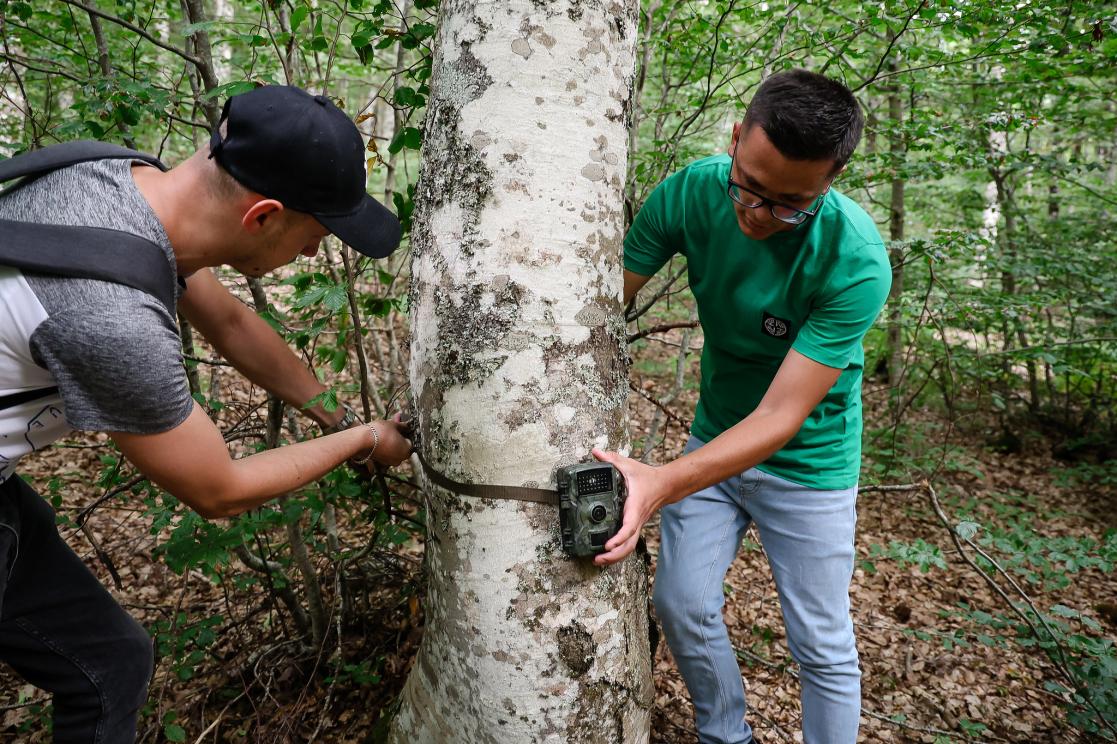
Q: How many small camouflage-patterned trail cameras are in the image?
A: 1